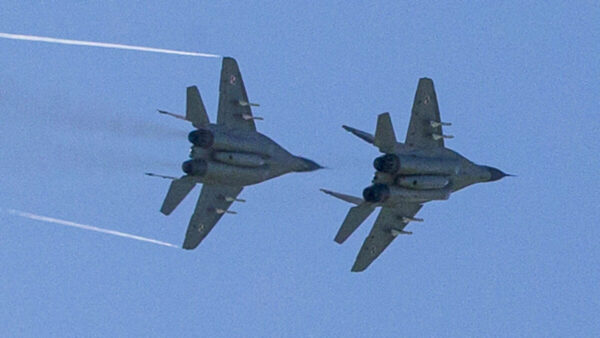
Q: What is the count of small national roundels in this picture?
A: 4